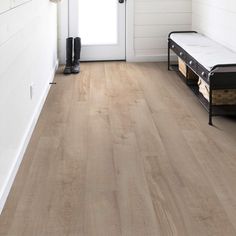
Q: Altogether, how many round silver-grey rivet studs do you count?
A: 4